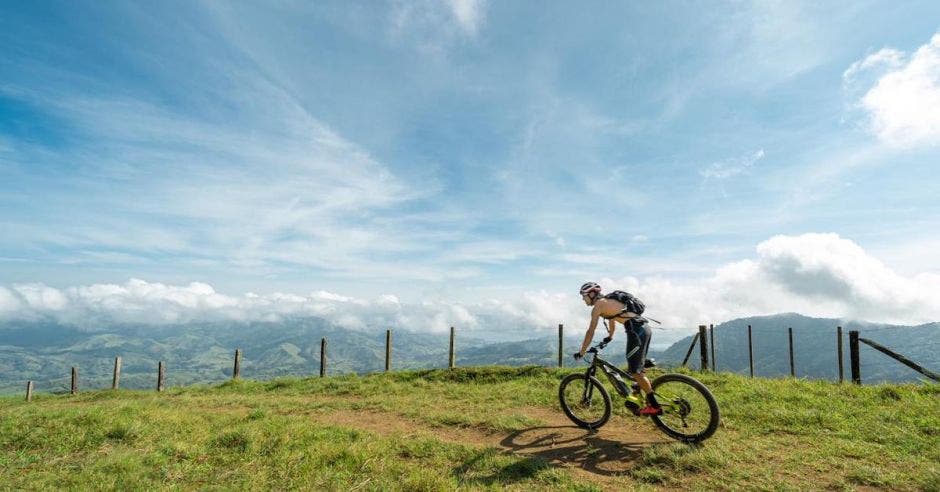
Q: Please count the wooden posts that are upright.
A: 15